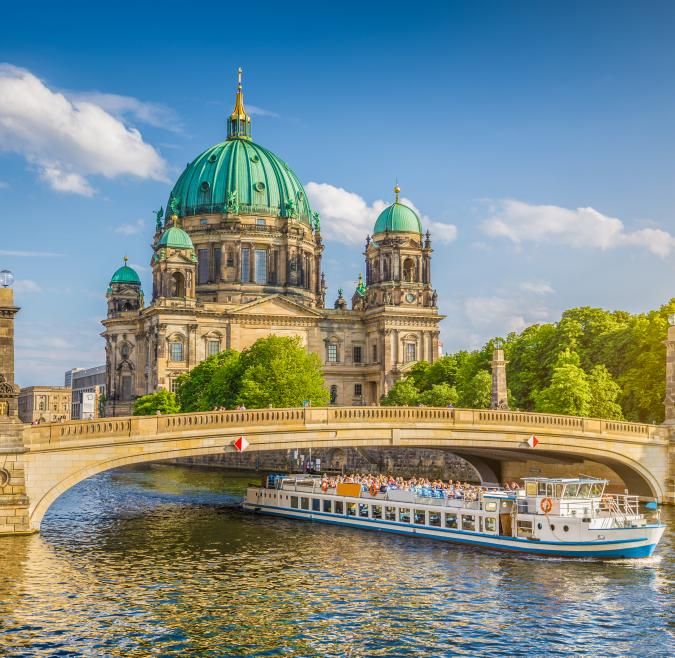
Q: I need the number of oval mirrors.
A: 0